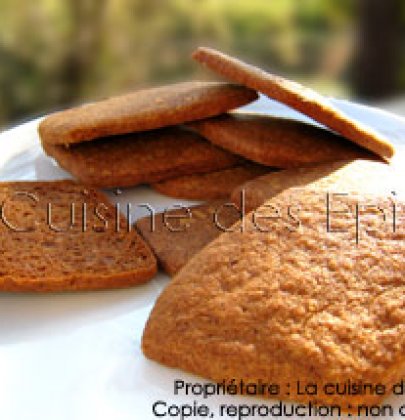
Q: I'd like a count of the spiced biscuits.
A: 9